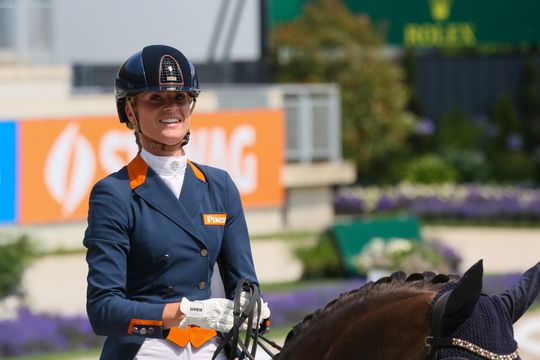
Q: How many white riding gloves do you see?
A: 2